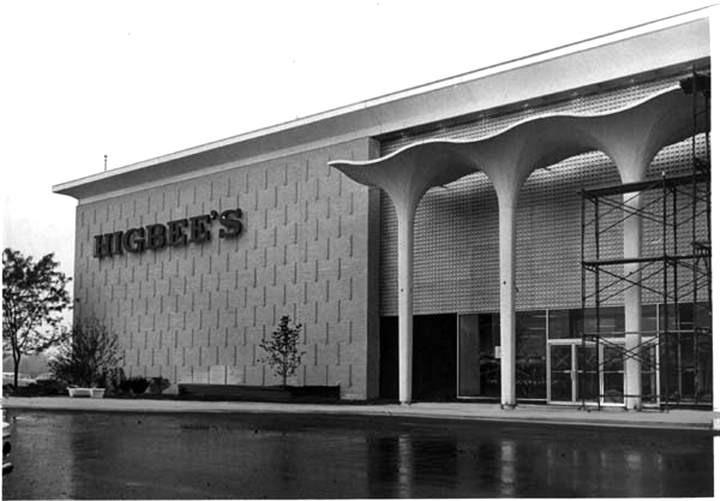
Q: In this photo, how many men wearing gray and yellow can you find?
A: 0